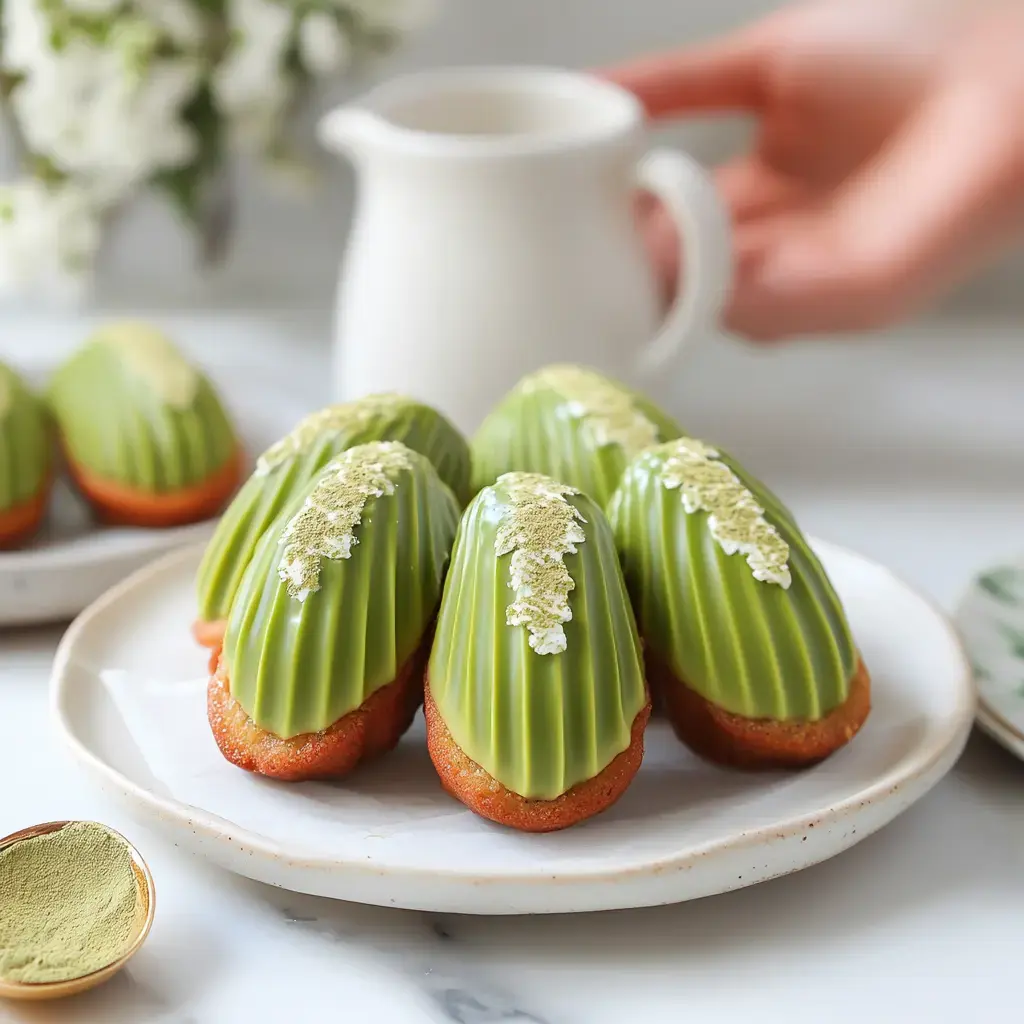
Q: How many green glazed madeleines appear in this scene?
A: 7